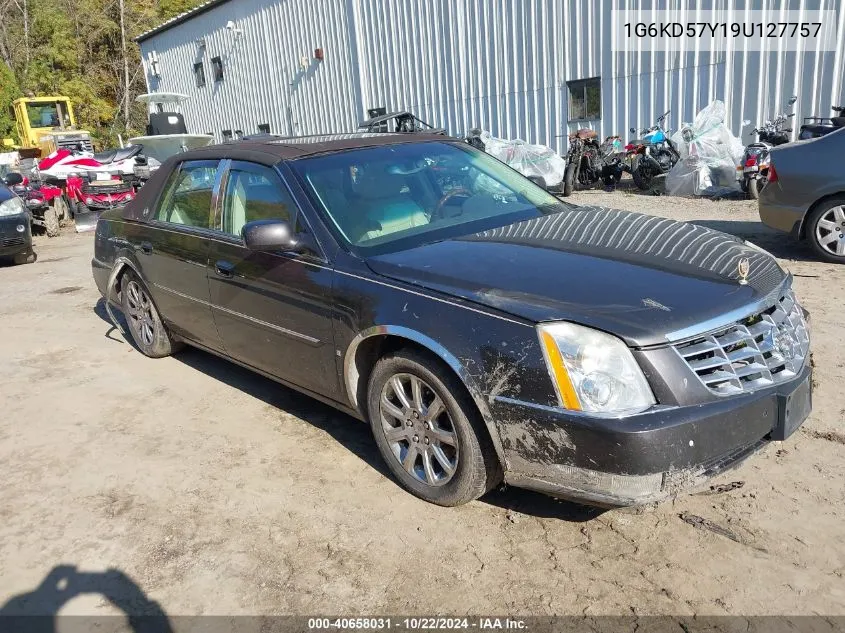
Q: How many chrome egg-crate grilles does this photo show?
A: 1